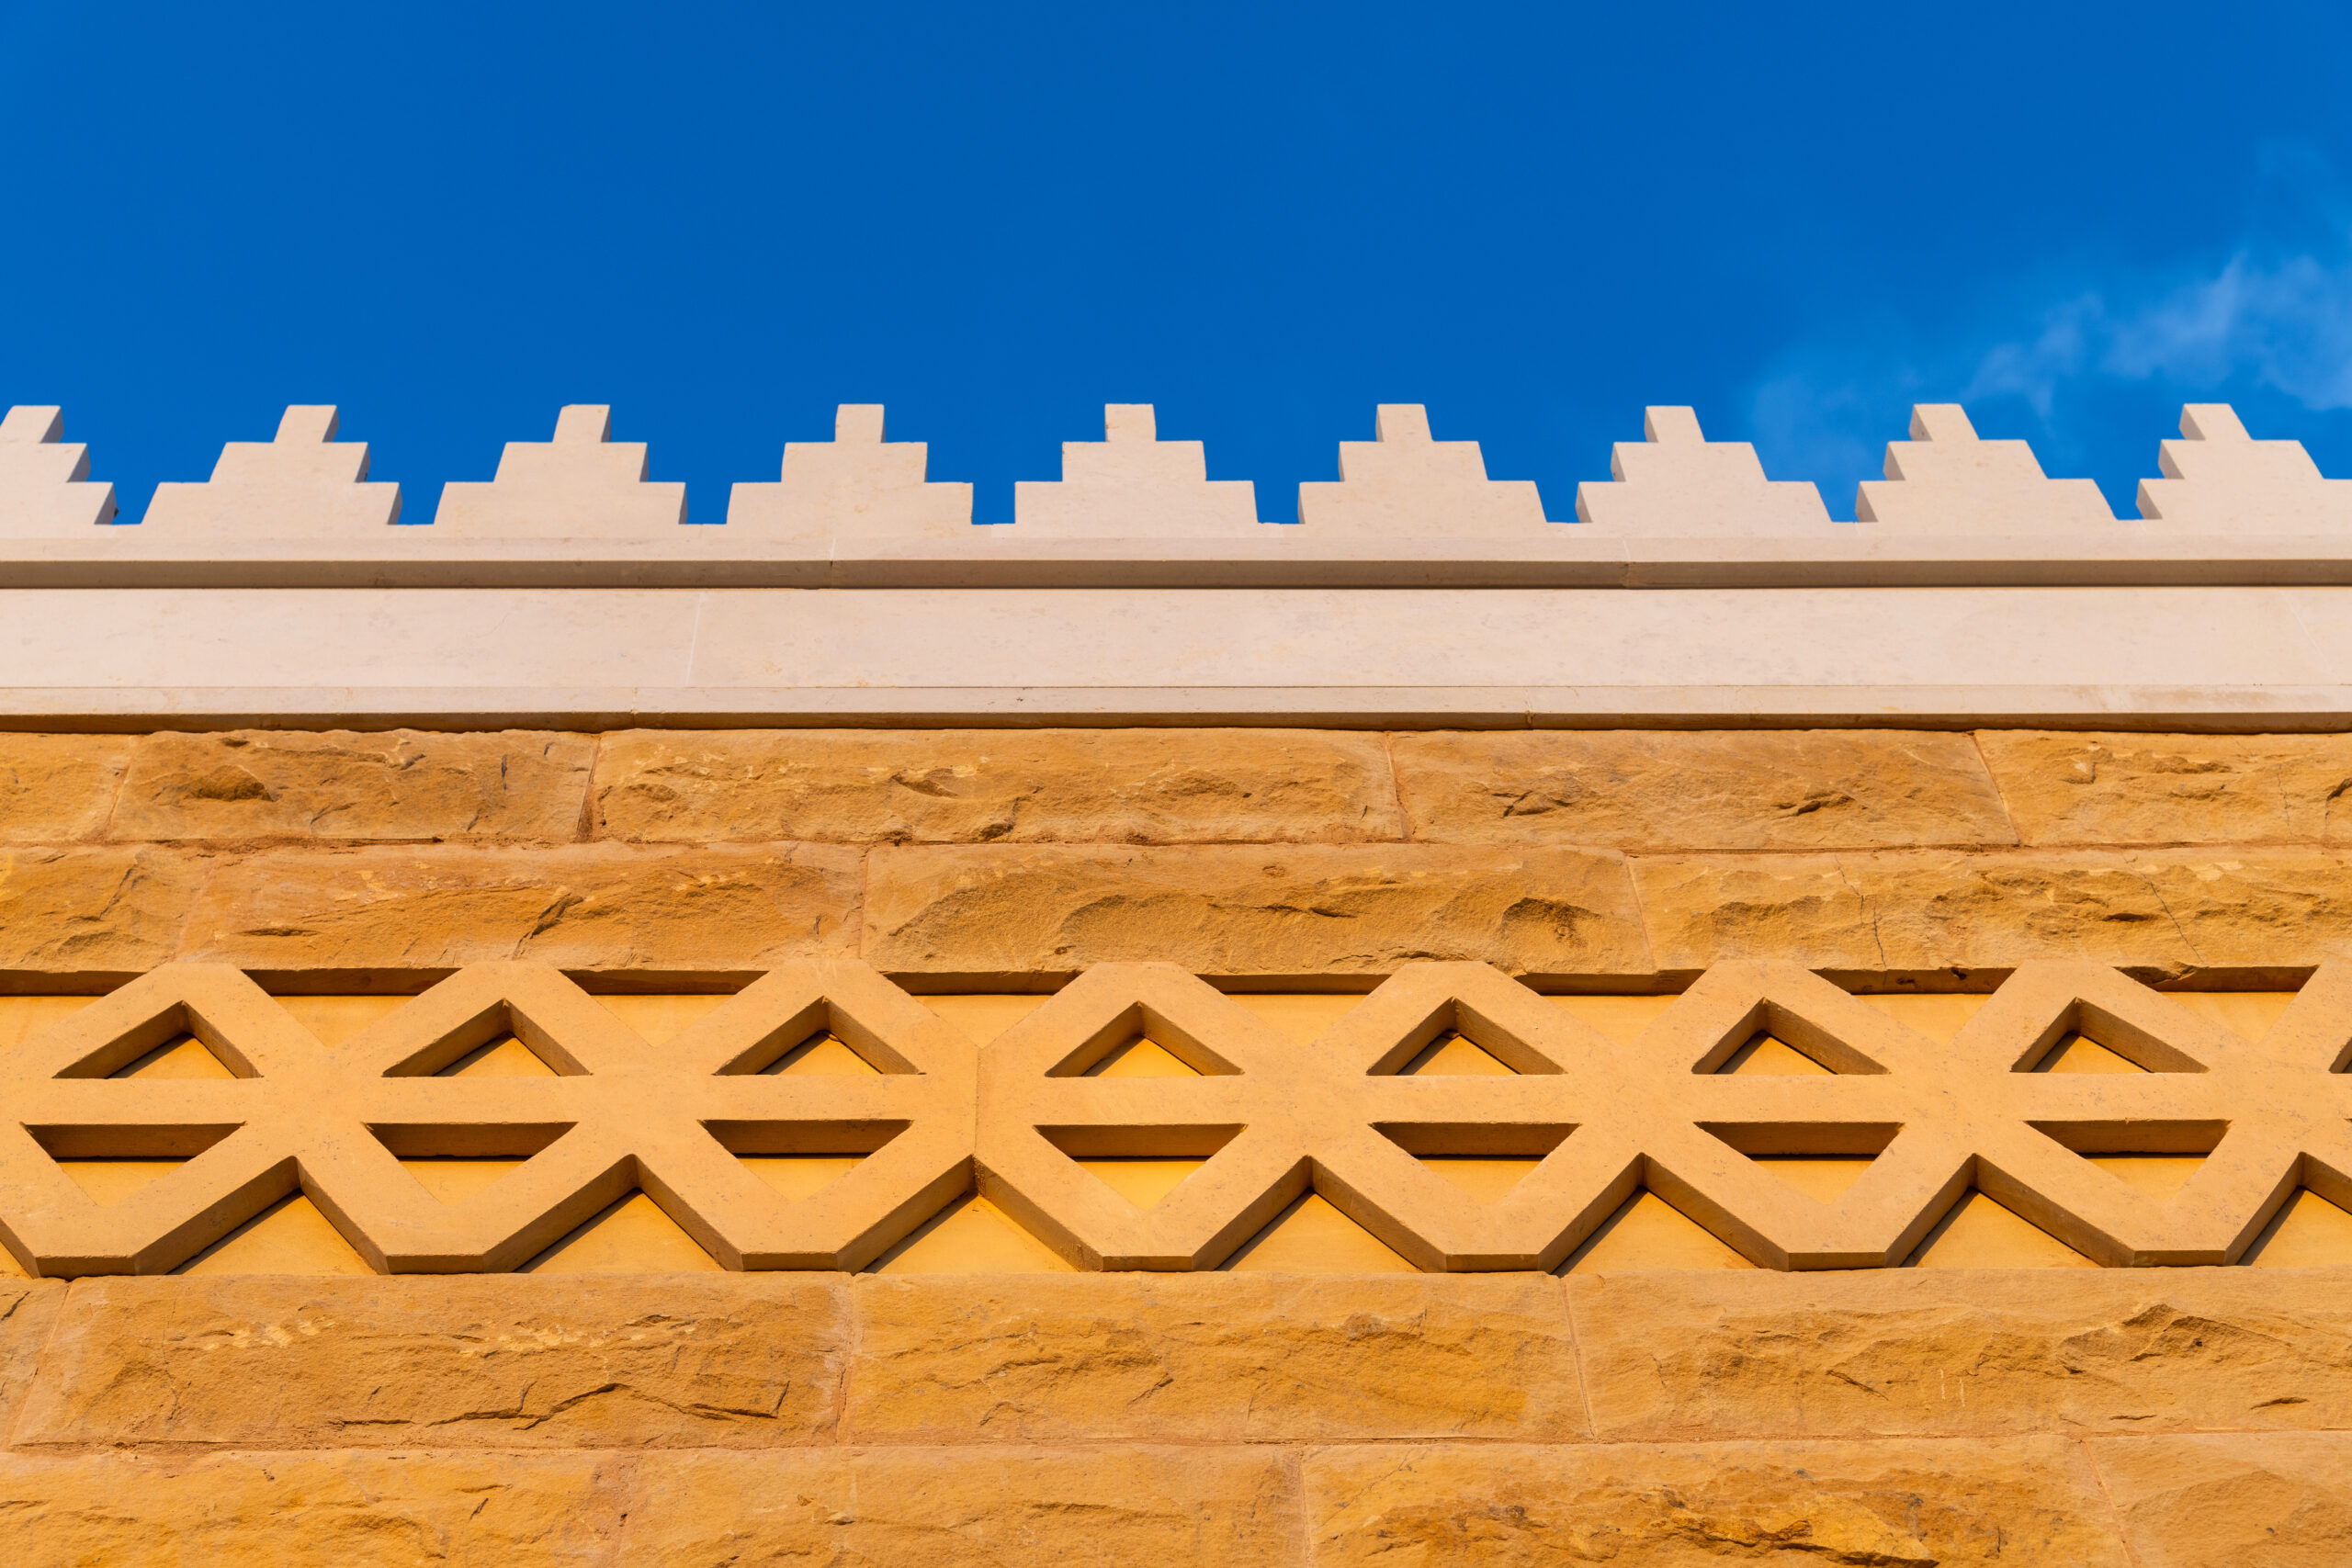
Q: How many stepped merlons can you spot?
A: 9